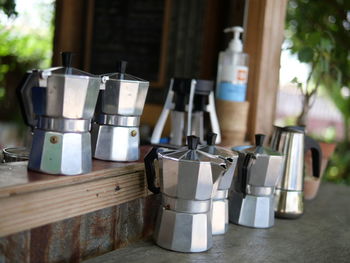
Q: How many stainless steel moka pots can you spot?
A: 6